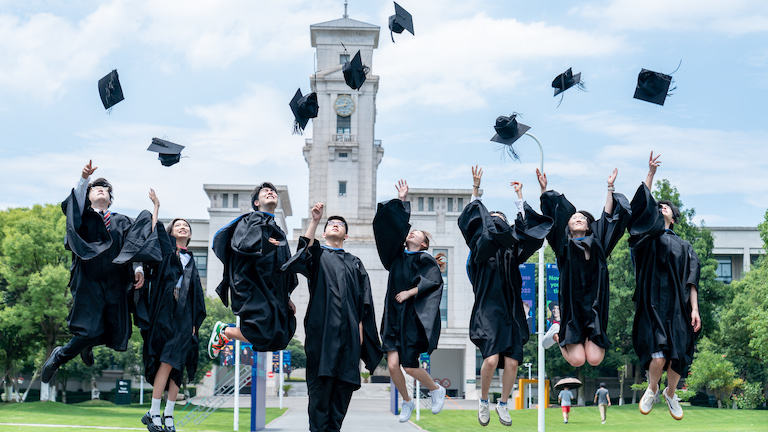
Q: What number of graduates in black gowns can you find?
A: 8